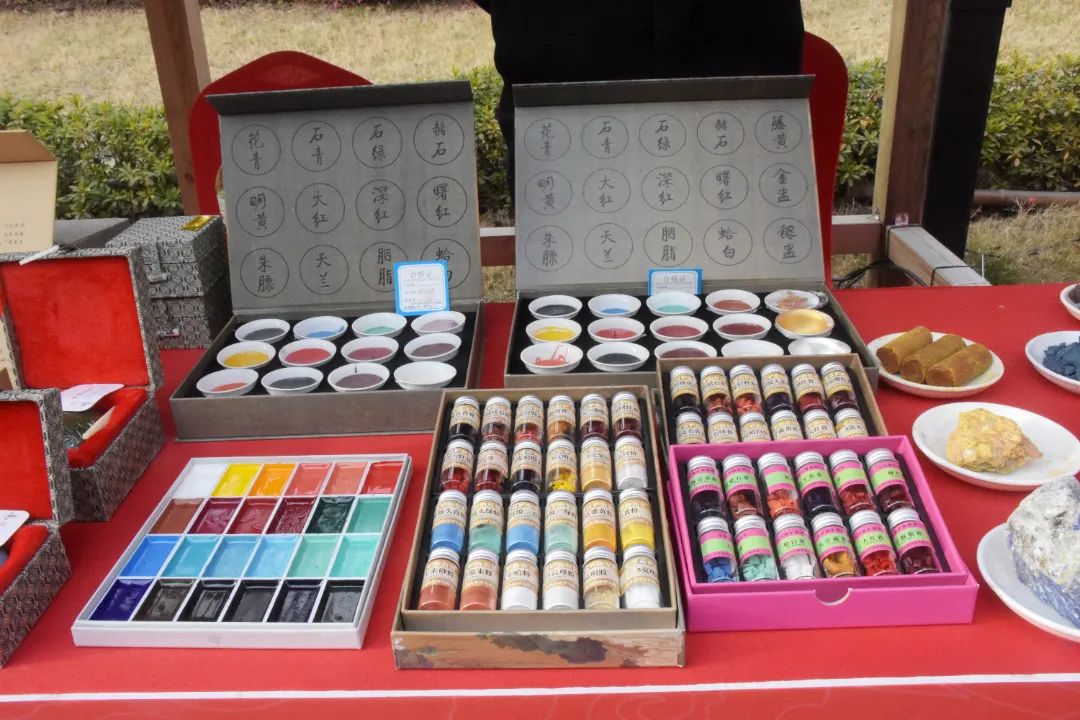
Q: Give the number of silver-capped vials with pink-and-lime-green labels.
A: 12